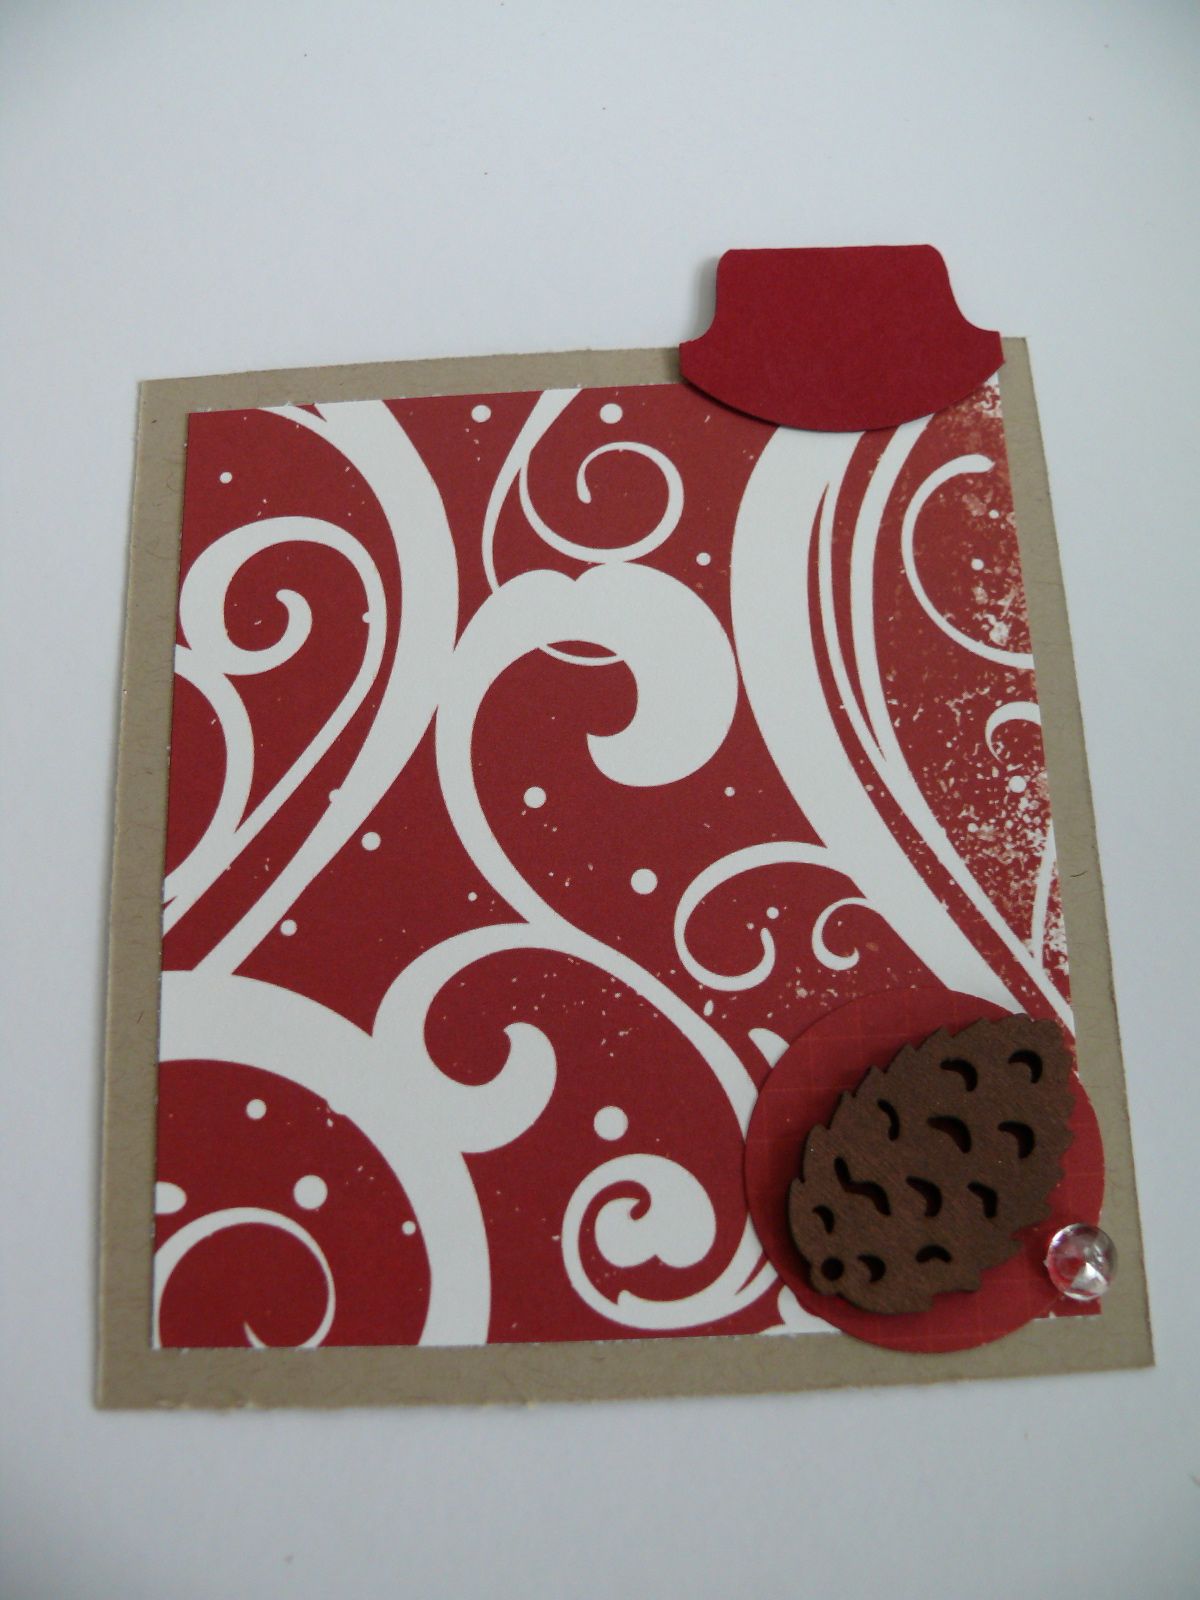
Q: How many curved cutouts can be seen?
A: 11